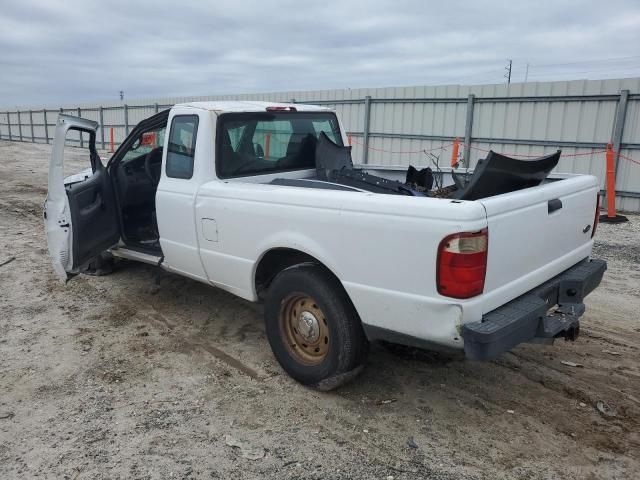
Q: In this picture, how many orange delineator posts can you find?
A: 5